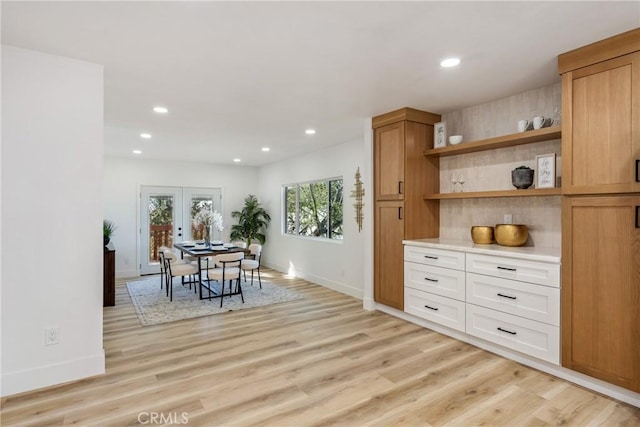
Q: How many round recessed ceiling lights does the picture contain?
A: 7